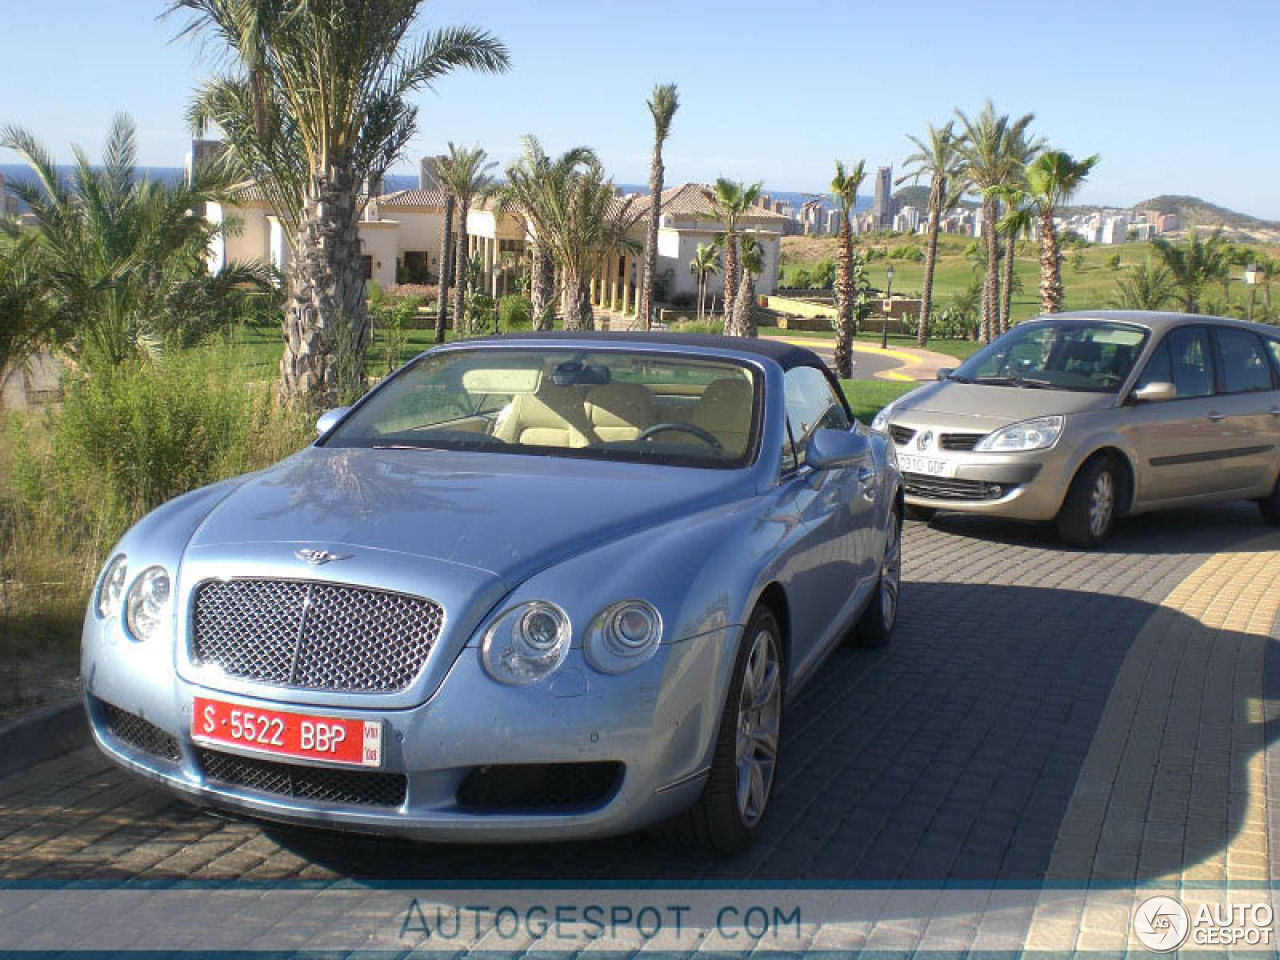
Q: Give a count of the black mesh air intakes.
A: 3